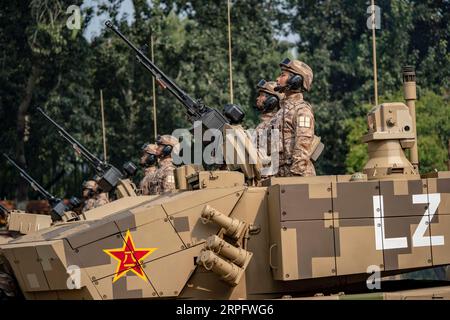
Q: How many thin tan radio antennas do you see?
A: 4